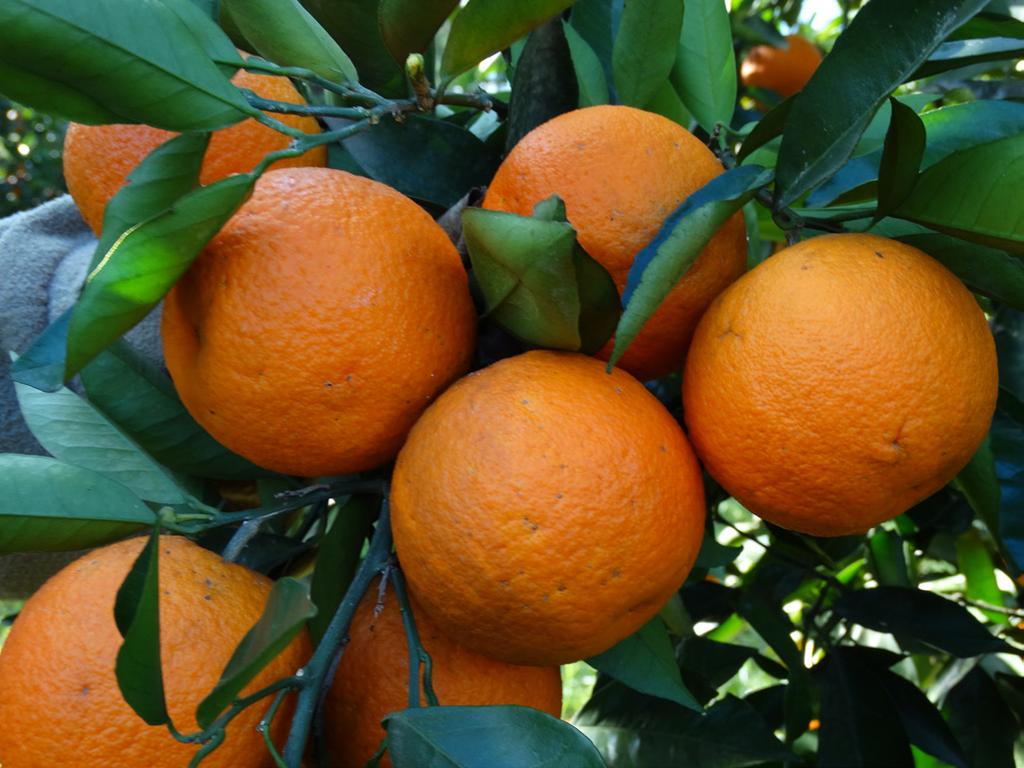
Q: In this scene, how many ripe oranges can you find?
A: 8